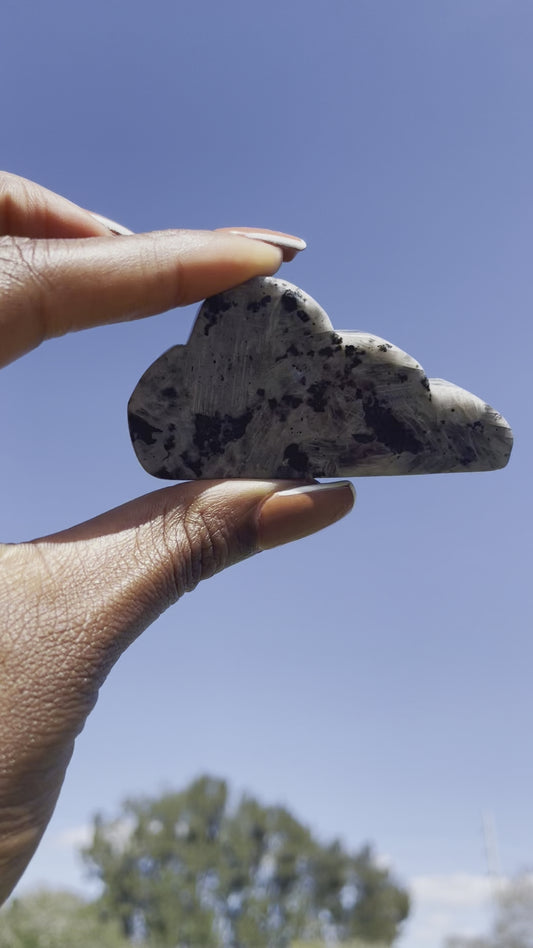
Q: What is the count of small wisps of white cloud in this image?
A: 2